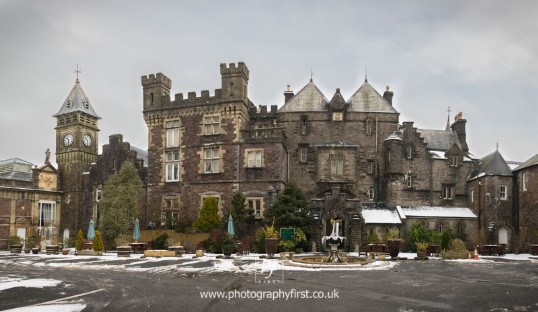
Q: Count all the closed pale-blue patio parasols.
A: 3